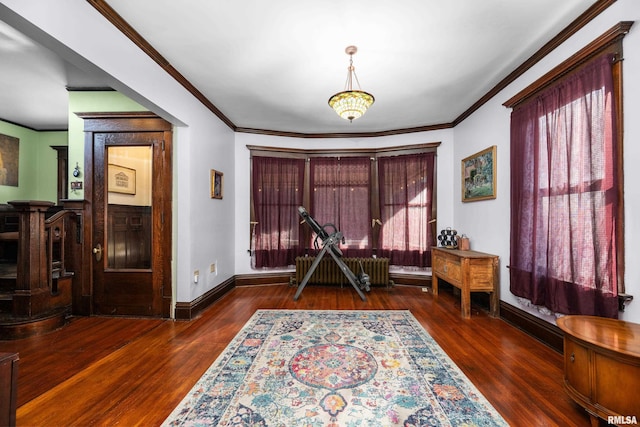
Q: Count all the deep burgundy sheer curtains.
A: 4